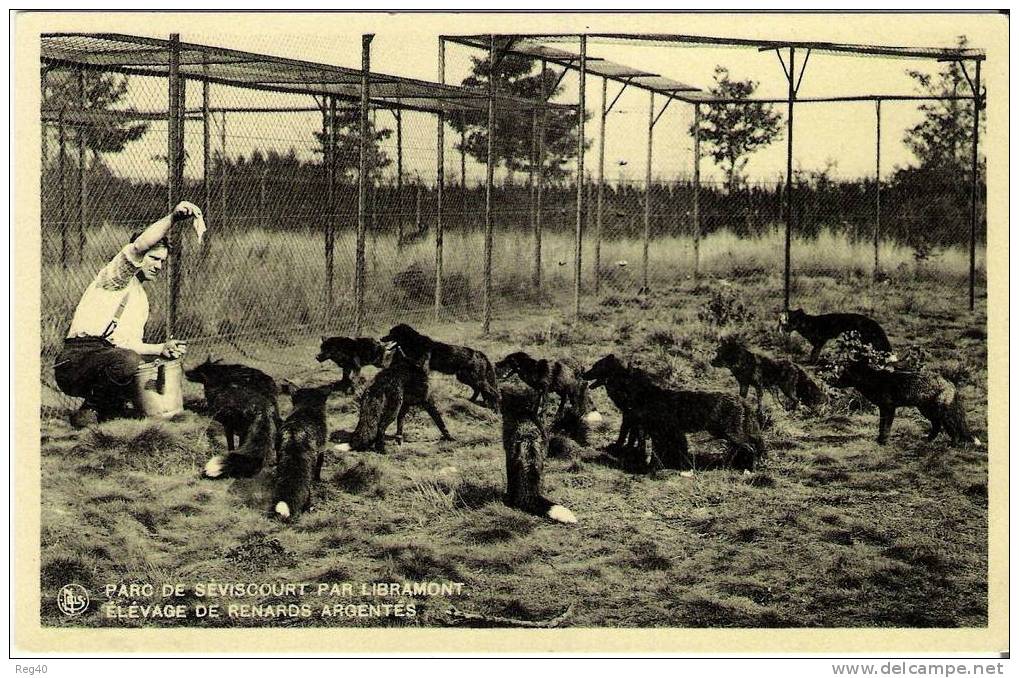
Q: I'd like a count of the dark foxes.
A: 12